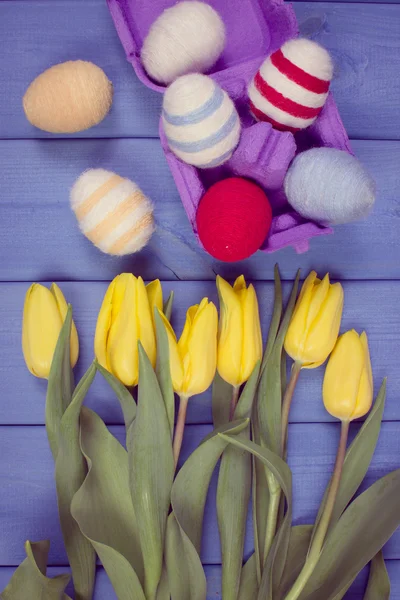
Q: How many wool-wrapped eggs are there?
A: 7